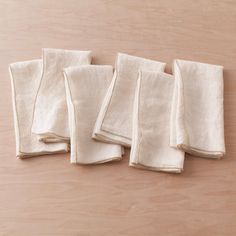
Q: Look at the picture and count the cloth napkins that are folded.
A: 6